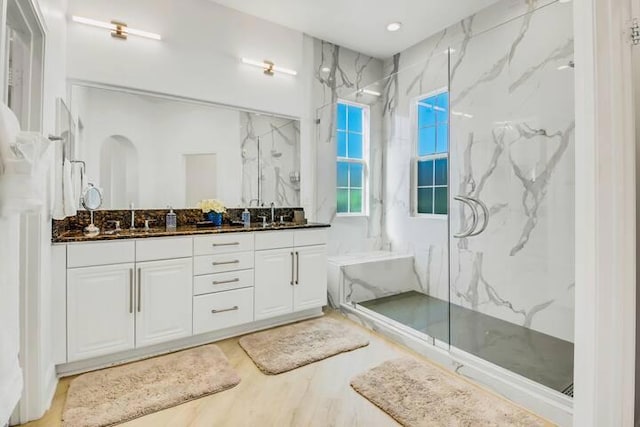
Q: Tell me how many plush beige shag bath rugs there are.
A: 3